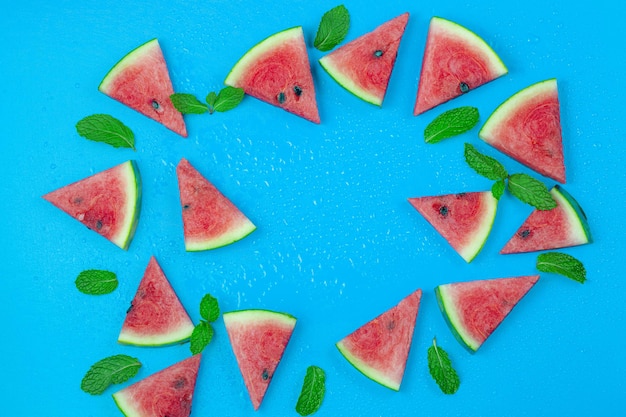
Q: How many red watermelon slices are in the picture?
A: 14